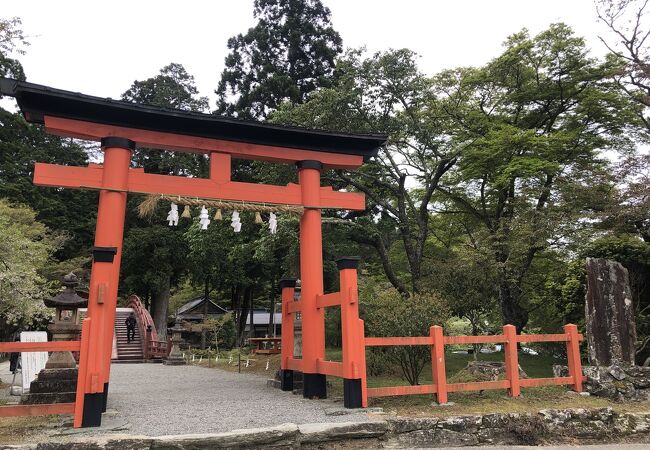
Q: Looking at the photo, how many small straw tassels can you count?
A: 3